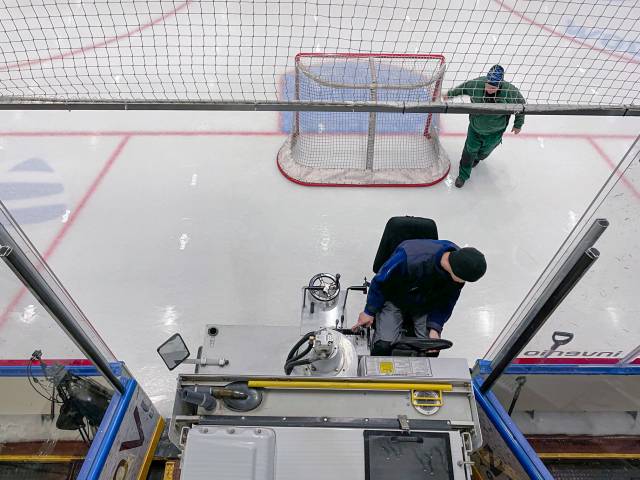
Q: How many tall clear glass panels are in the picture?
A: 2